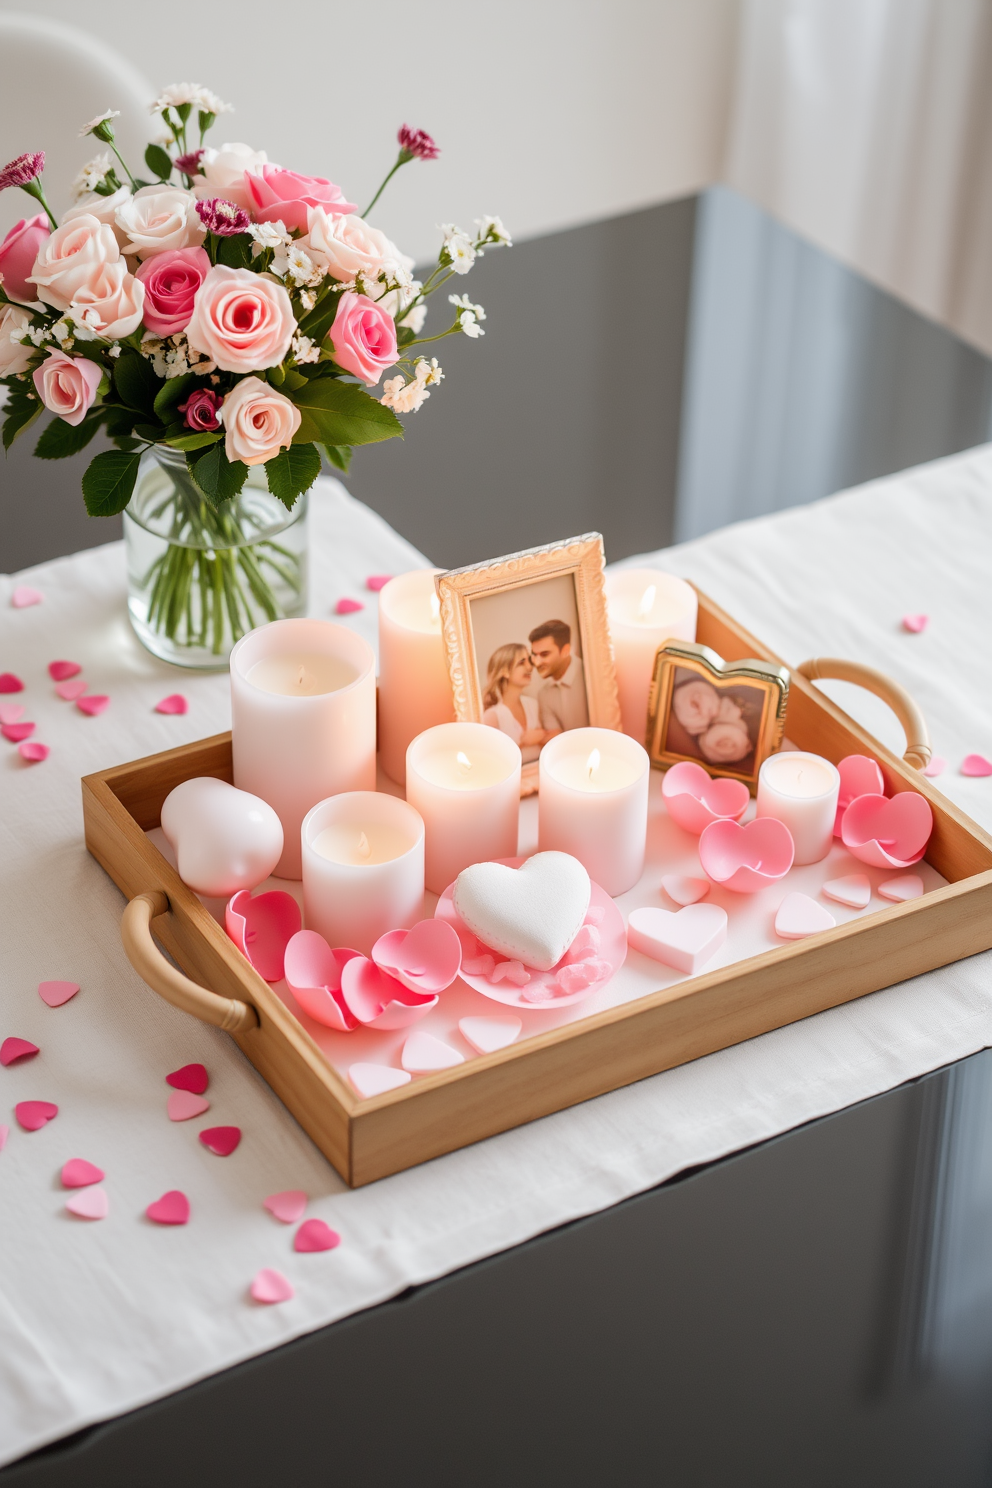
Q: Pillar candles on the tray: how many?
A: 7